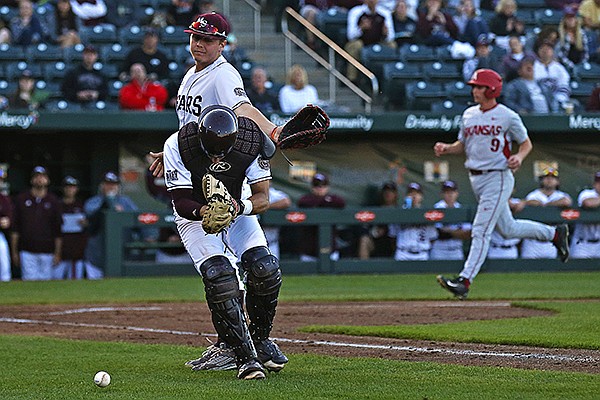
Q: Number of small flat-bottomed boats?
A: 0